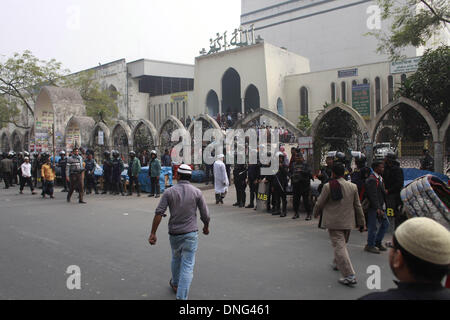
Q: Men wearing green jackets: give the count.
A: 2